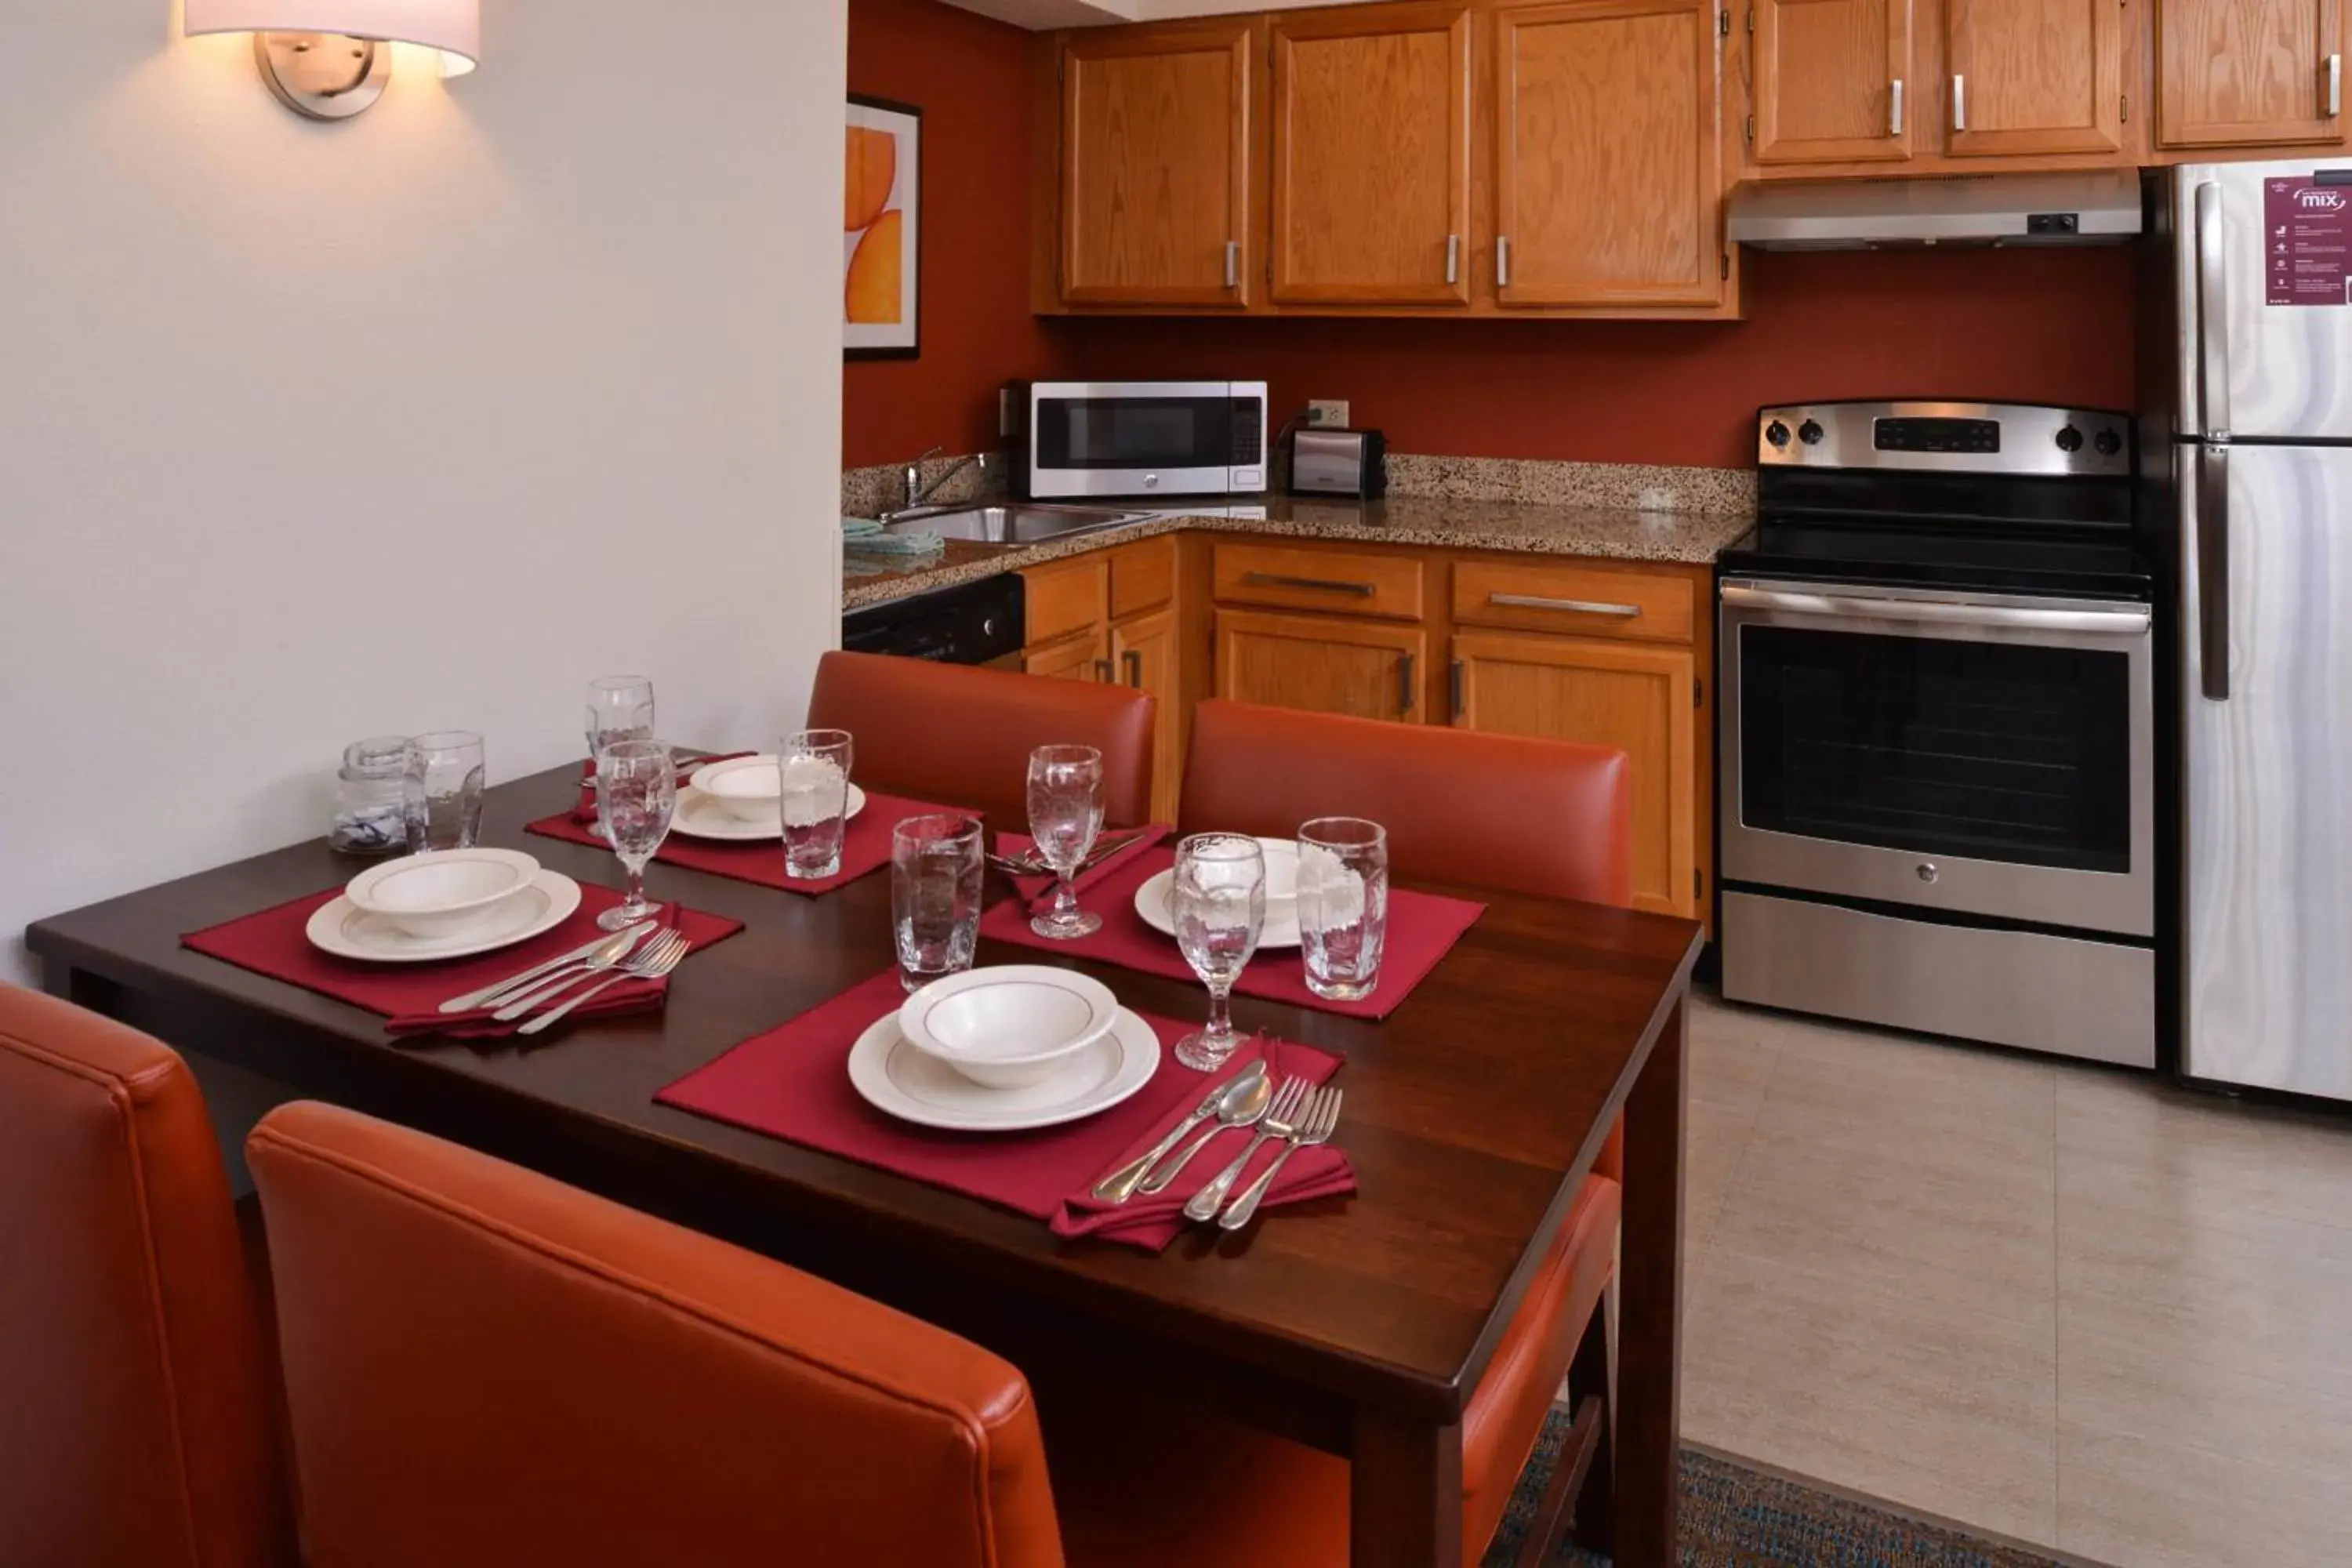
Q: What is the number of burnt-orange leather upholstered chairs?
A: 4